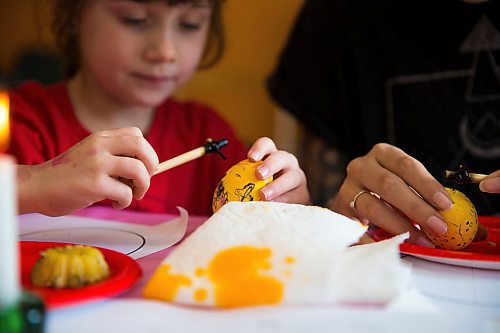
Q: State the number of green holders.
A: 1